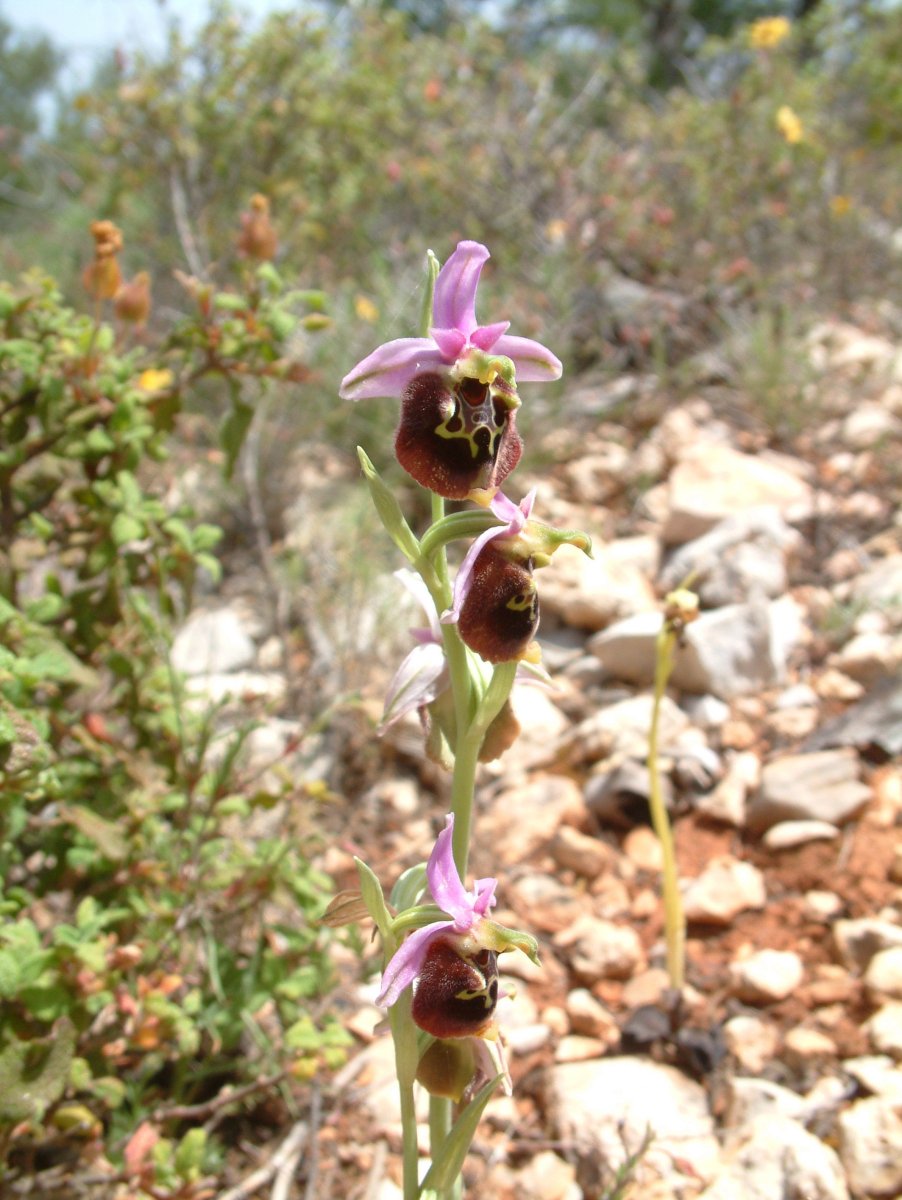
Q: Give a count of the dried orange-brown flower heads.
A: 3